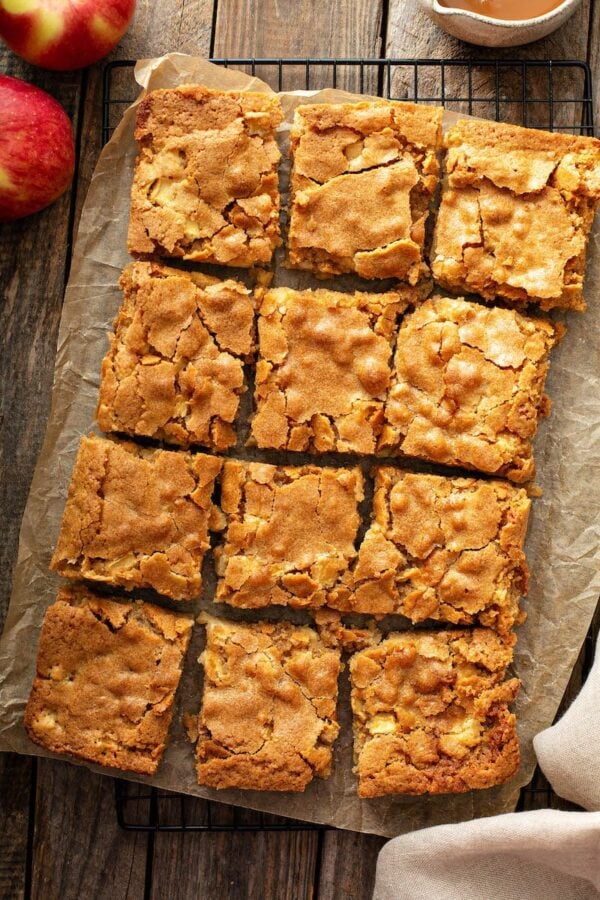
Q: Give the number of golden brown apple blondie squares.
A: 12